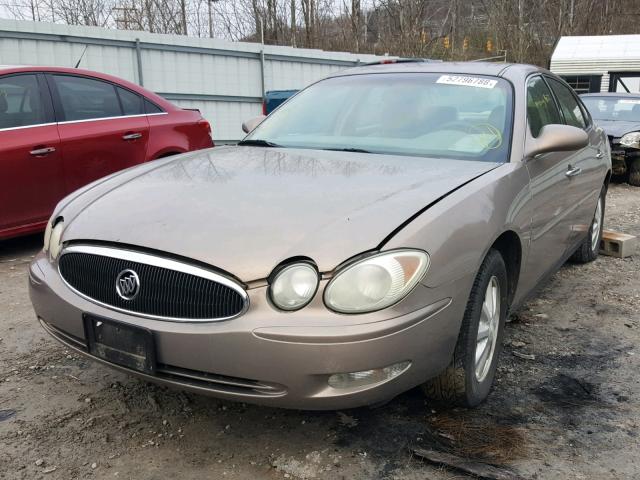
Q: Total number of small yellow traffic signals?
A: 4